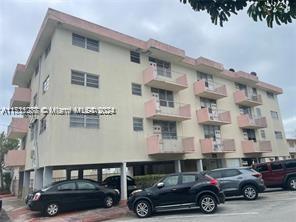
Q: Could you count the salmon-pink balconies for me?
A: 12